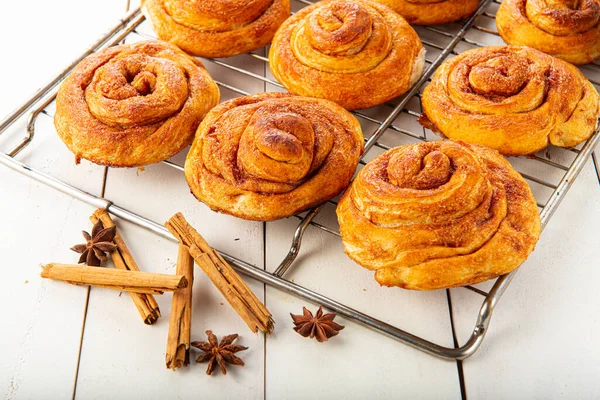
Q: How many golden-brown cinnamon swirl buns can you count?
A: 8